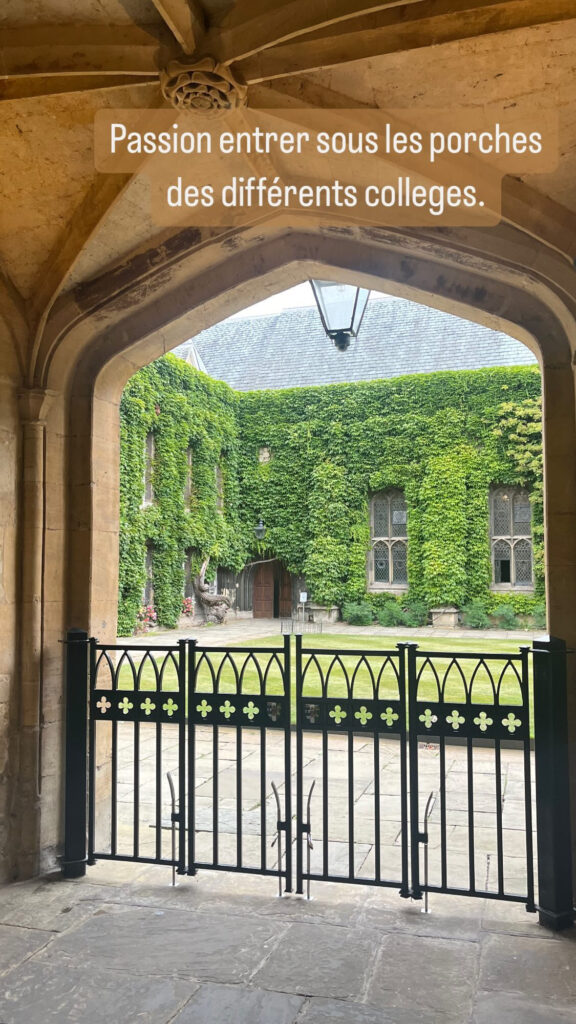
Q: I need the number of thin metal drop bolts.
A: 4